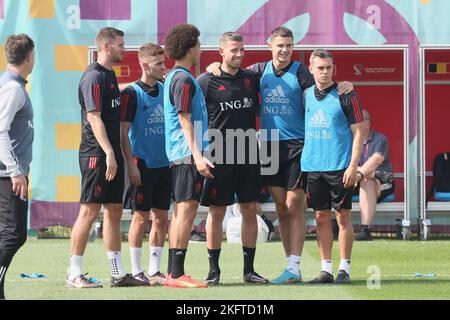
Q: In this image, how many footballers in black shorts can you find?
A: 6